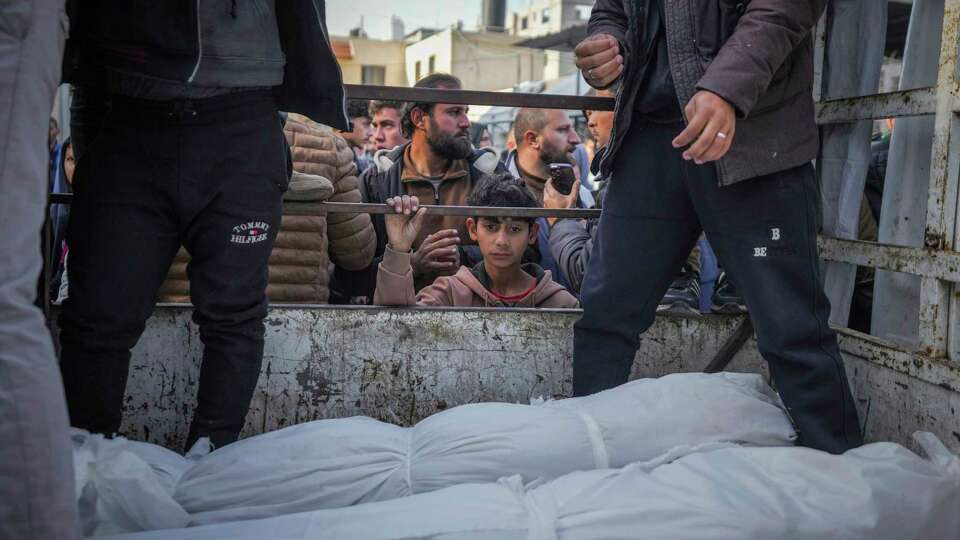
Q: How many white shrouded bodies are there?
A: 2